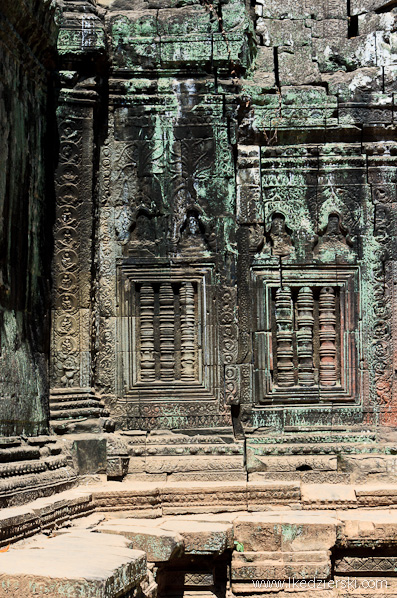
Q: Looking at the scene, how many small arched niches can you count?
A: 4